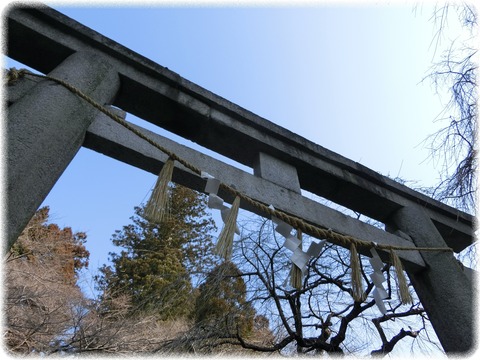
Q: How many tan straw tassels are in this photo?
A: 5